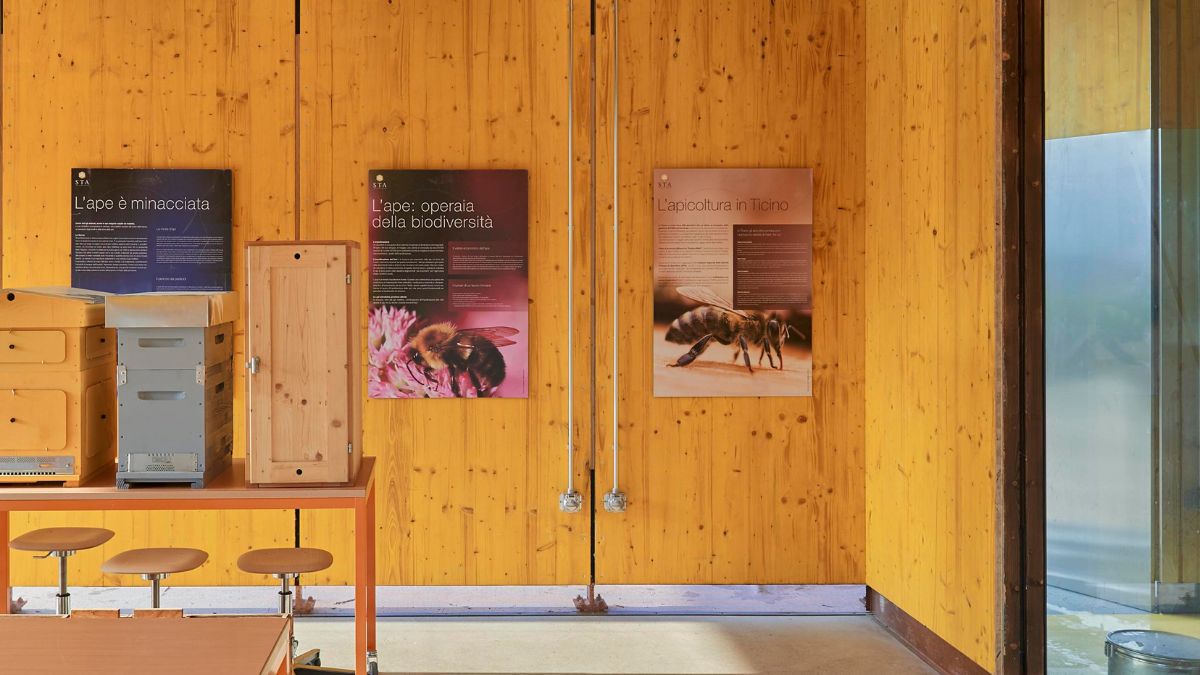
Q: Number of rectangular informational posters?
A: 3